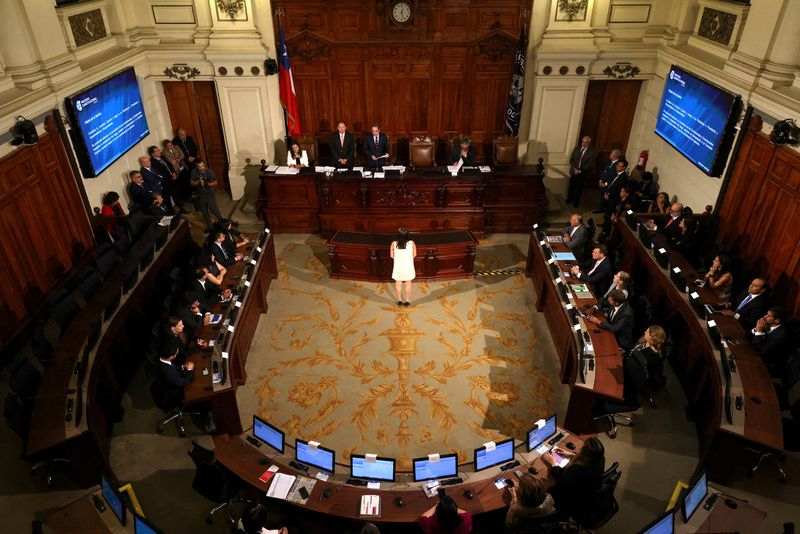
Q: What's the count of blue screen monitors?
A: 12